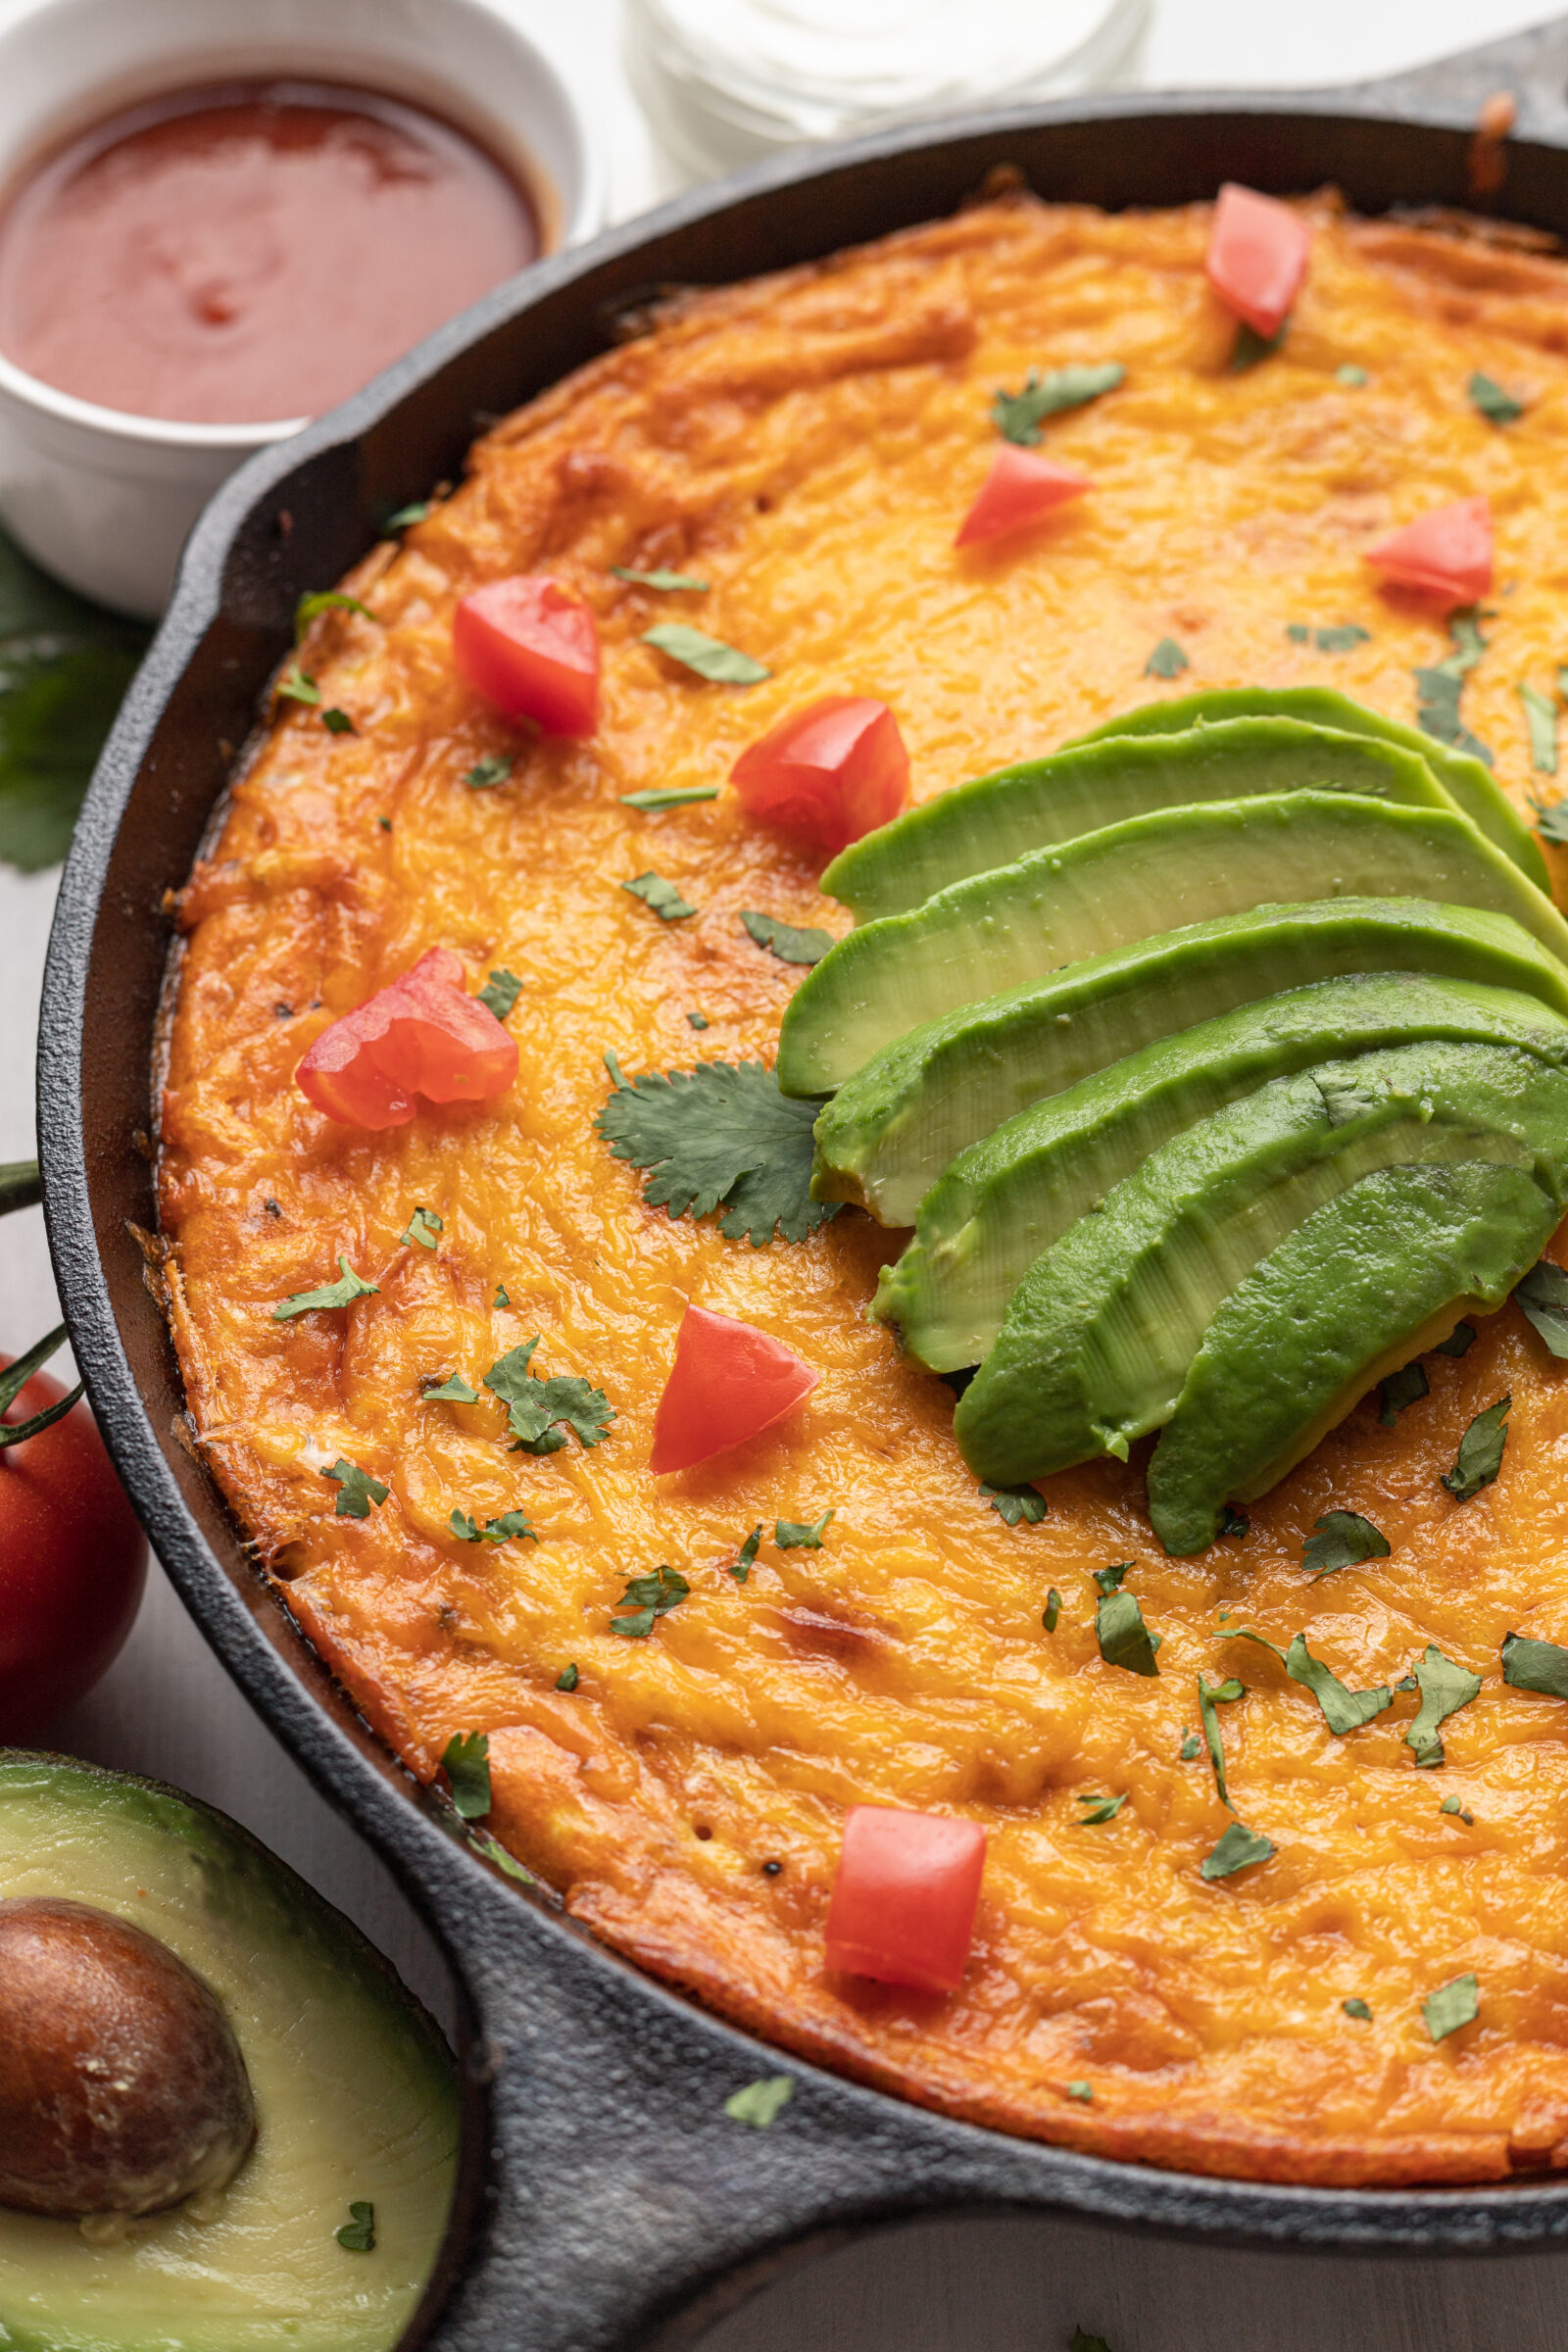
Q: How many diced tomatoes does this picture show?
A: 8